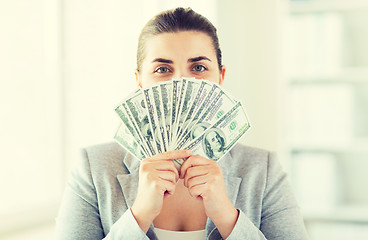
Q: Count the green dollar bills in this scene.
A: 14